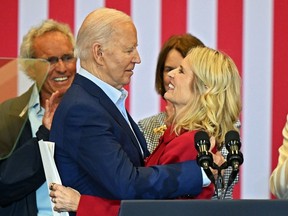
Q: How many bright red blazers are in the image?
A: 1